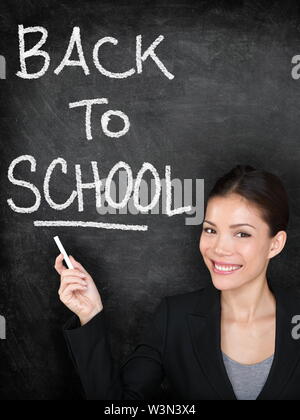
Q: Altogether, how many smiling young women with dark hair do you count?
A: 1